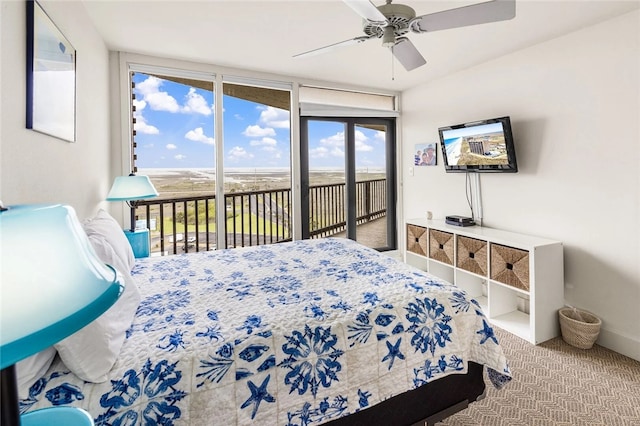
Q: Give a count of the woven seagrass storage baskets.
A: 4